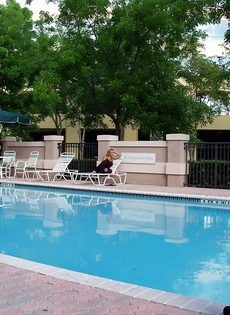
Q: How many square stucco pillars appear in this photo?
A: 4